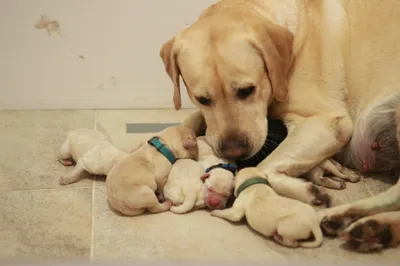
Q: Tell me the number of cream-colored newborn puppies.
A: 5